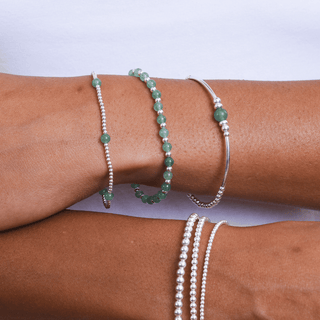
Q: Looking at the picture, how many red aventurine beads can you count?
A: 0